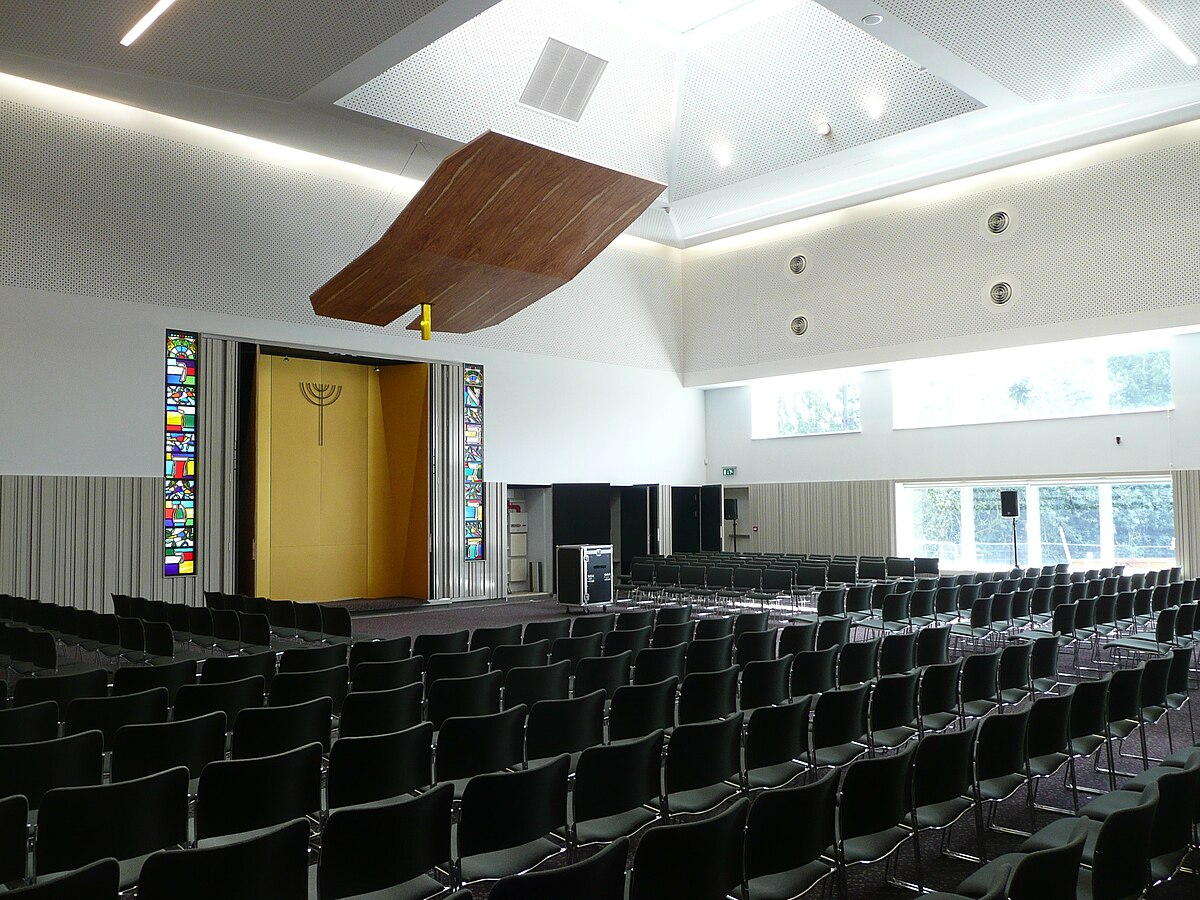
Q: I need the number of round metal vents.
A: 4